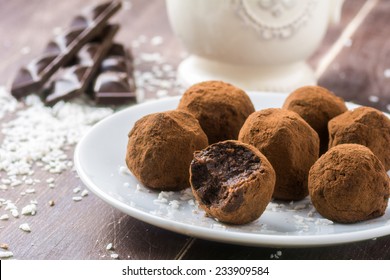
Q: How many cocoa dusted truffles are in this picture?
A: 7